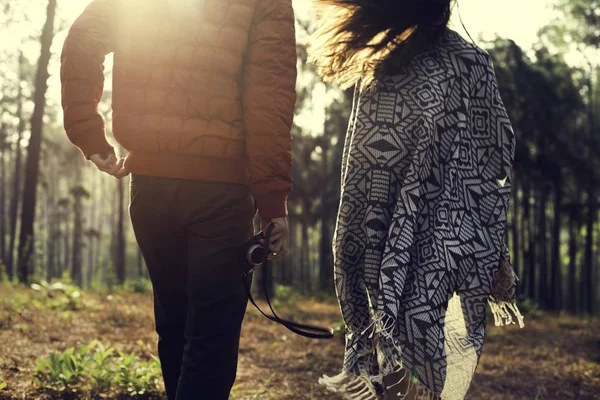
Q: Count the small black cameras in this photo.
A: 1